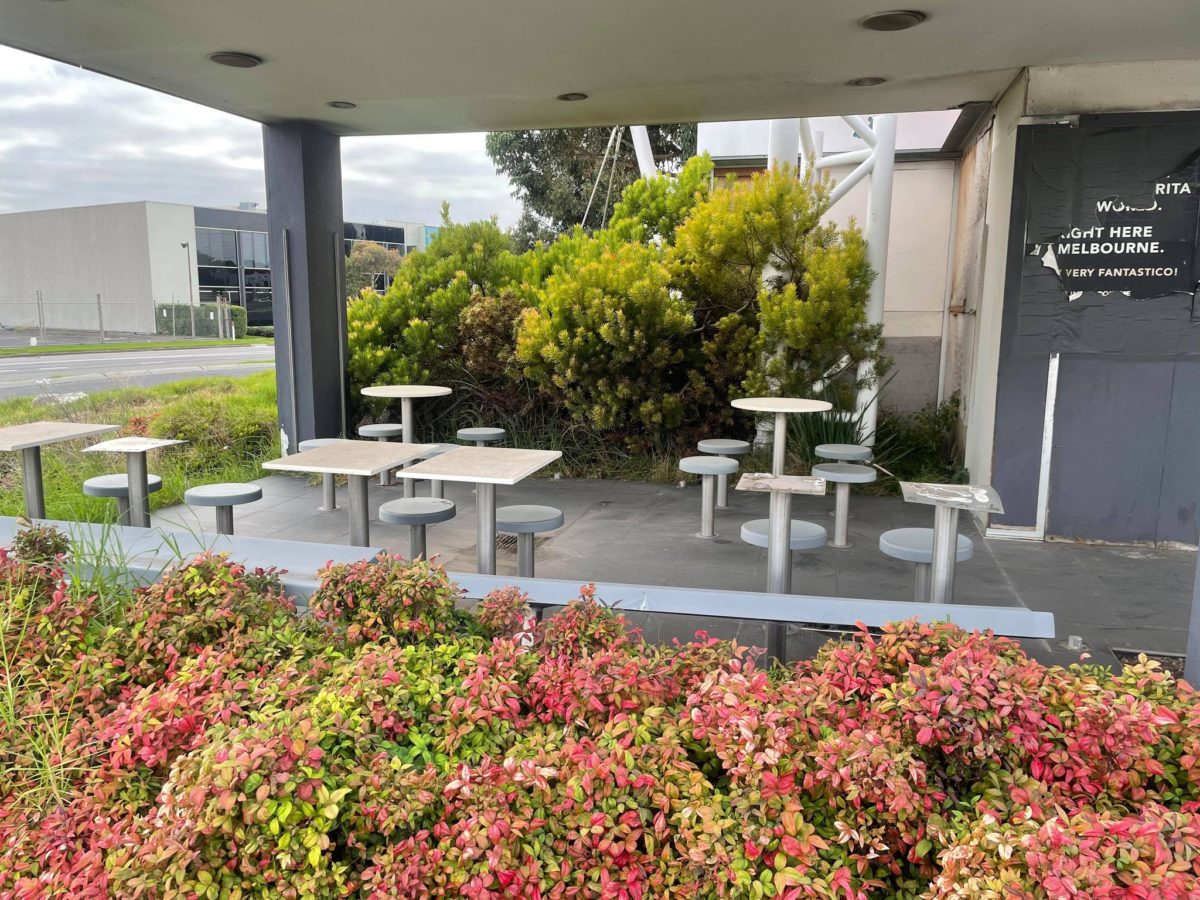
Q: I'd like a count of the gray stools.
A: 14